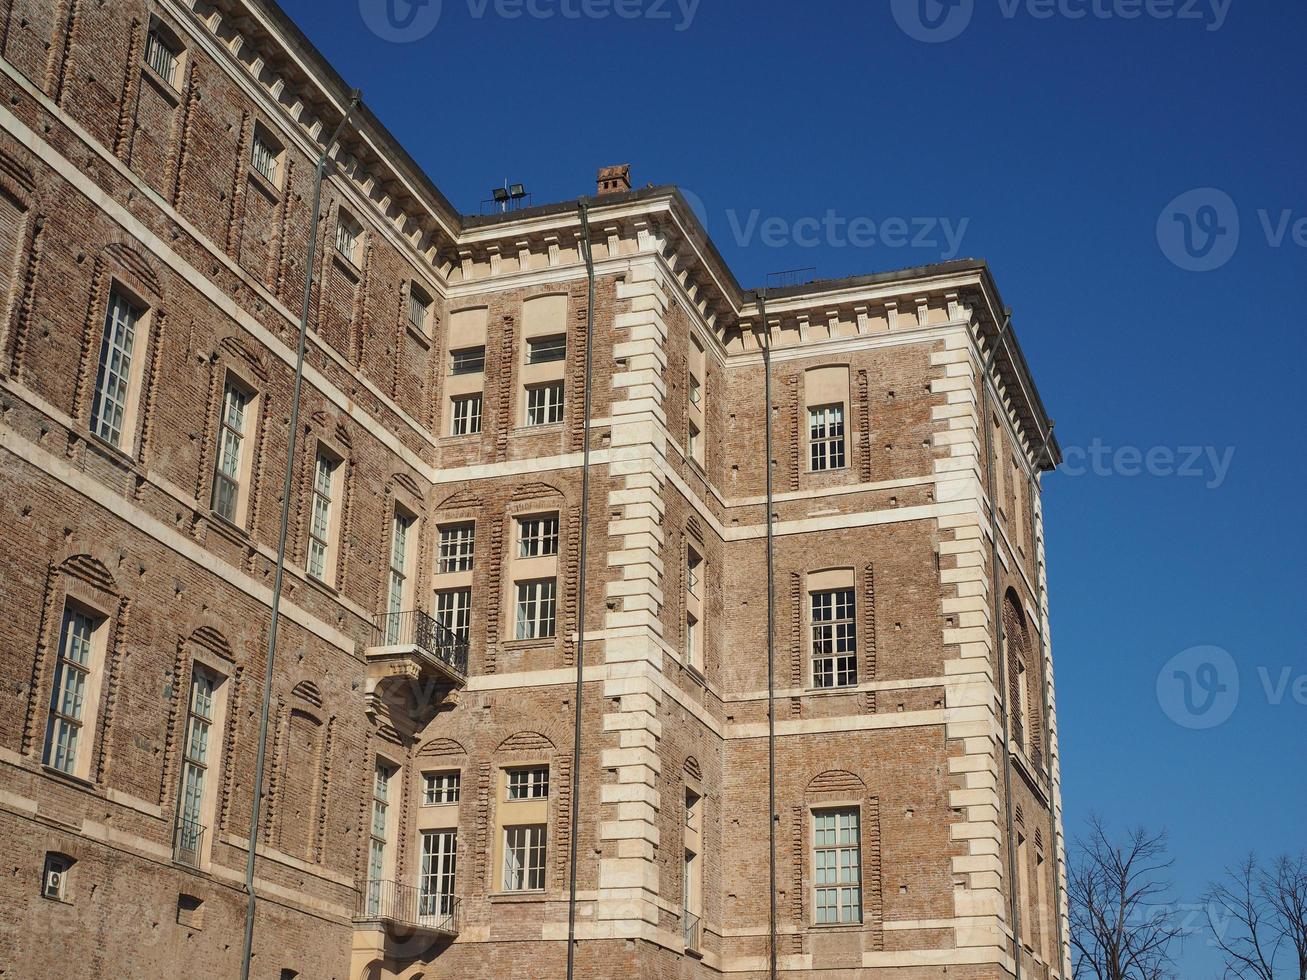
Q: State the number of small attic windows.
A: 4